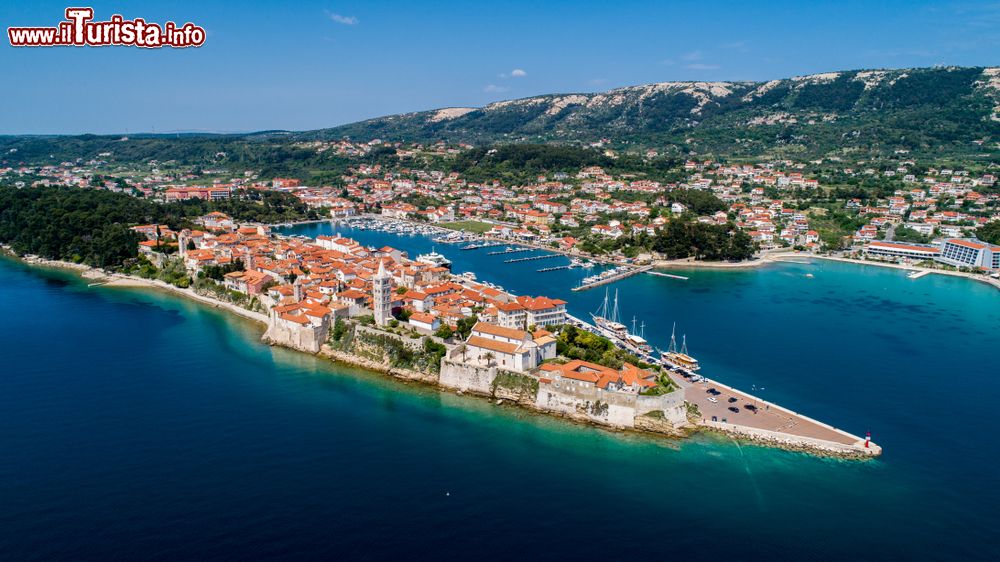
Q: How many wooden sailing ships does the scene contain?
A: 3